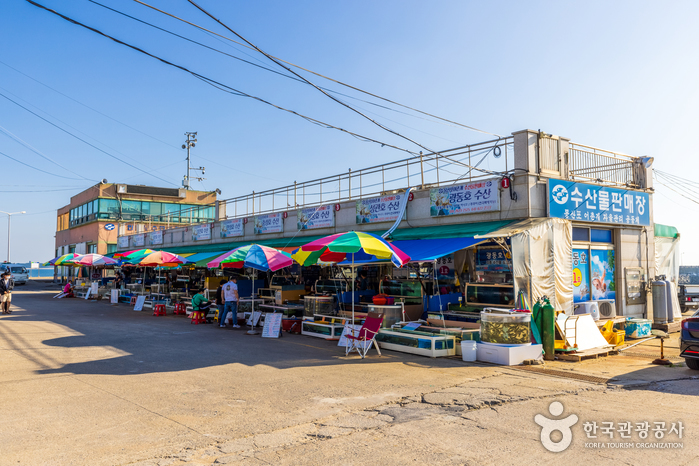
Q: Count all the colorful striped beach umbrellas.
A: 6